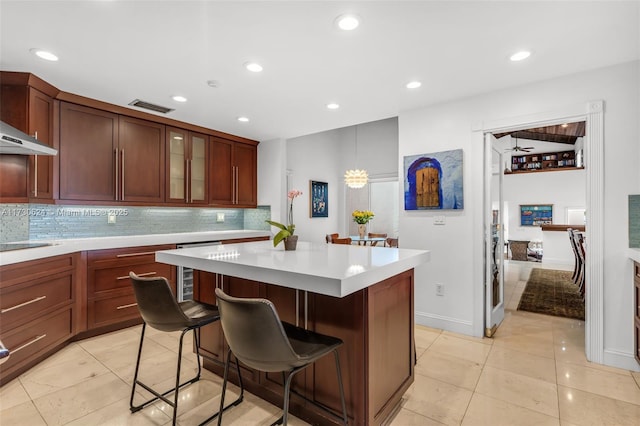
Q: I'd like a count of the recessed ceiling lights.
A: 8